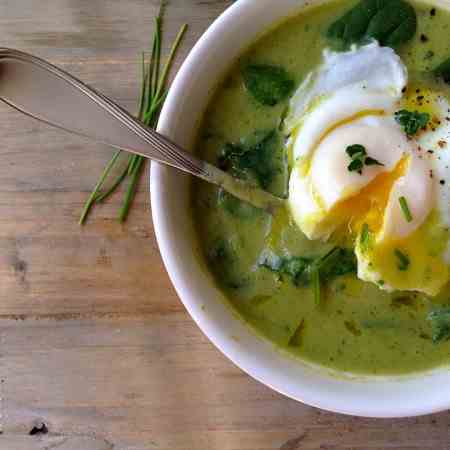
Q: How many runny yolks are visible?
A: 1